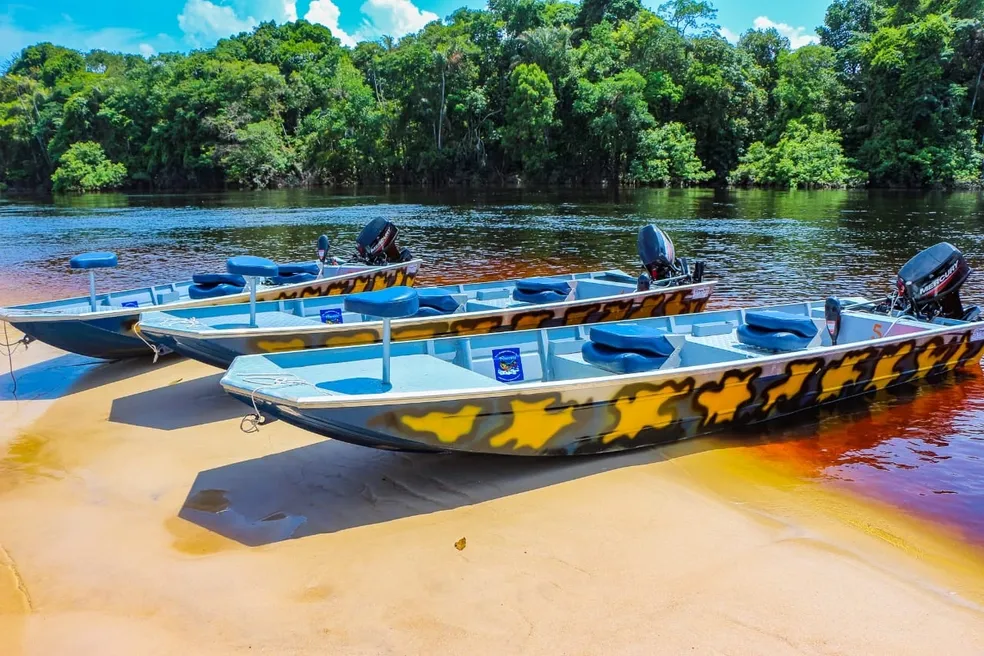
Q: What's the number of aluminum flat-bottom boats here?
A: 3